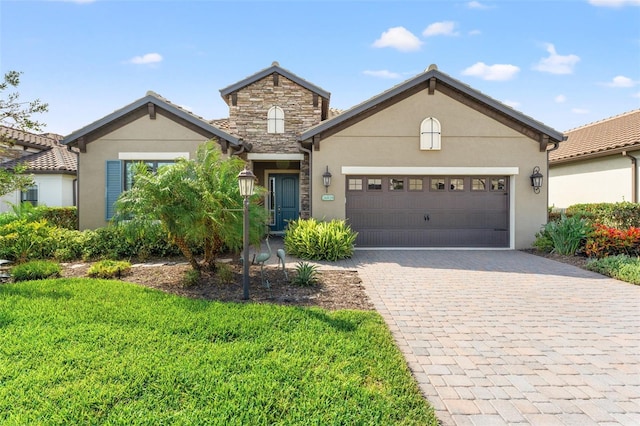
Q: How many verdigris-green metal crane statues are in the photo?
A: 2